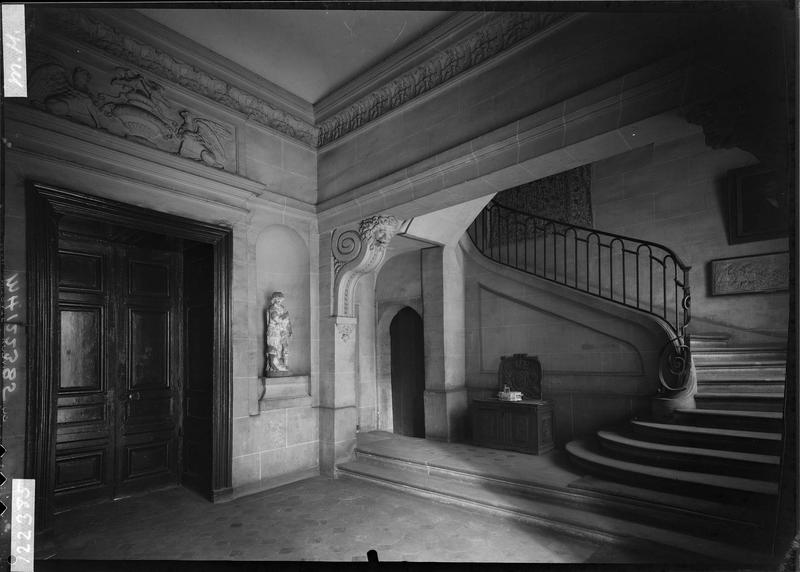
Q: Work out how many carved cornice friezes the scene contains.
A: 2